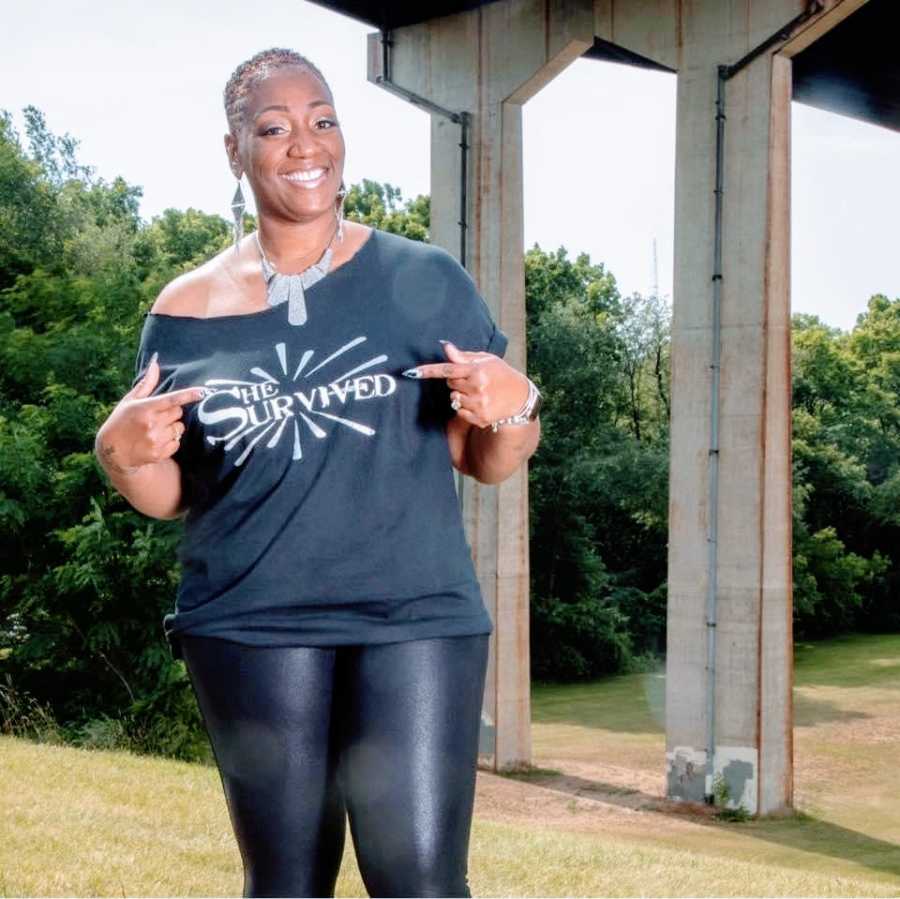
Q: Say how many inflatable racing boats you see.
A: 0